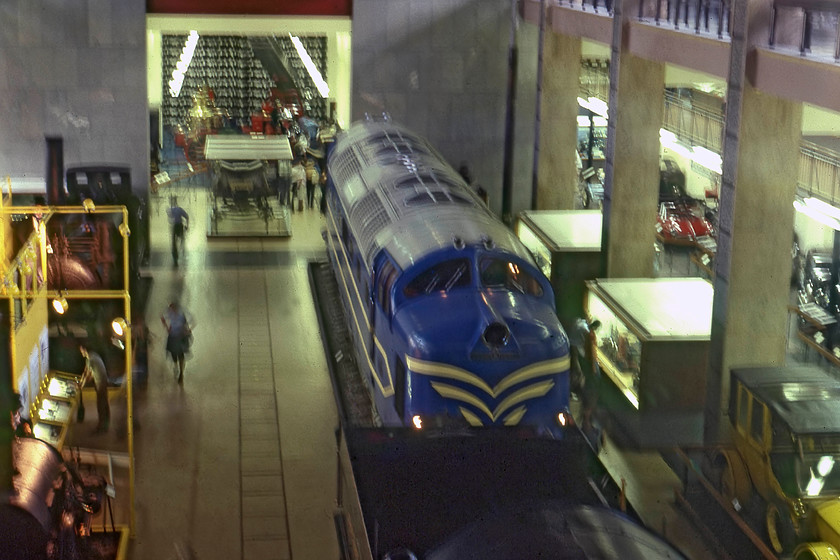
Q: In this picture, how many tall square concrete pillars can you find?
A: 3